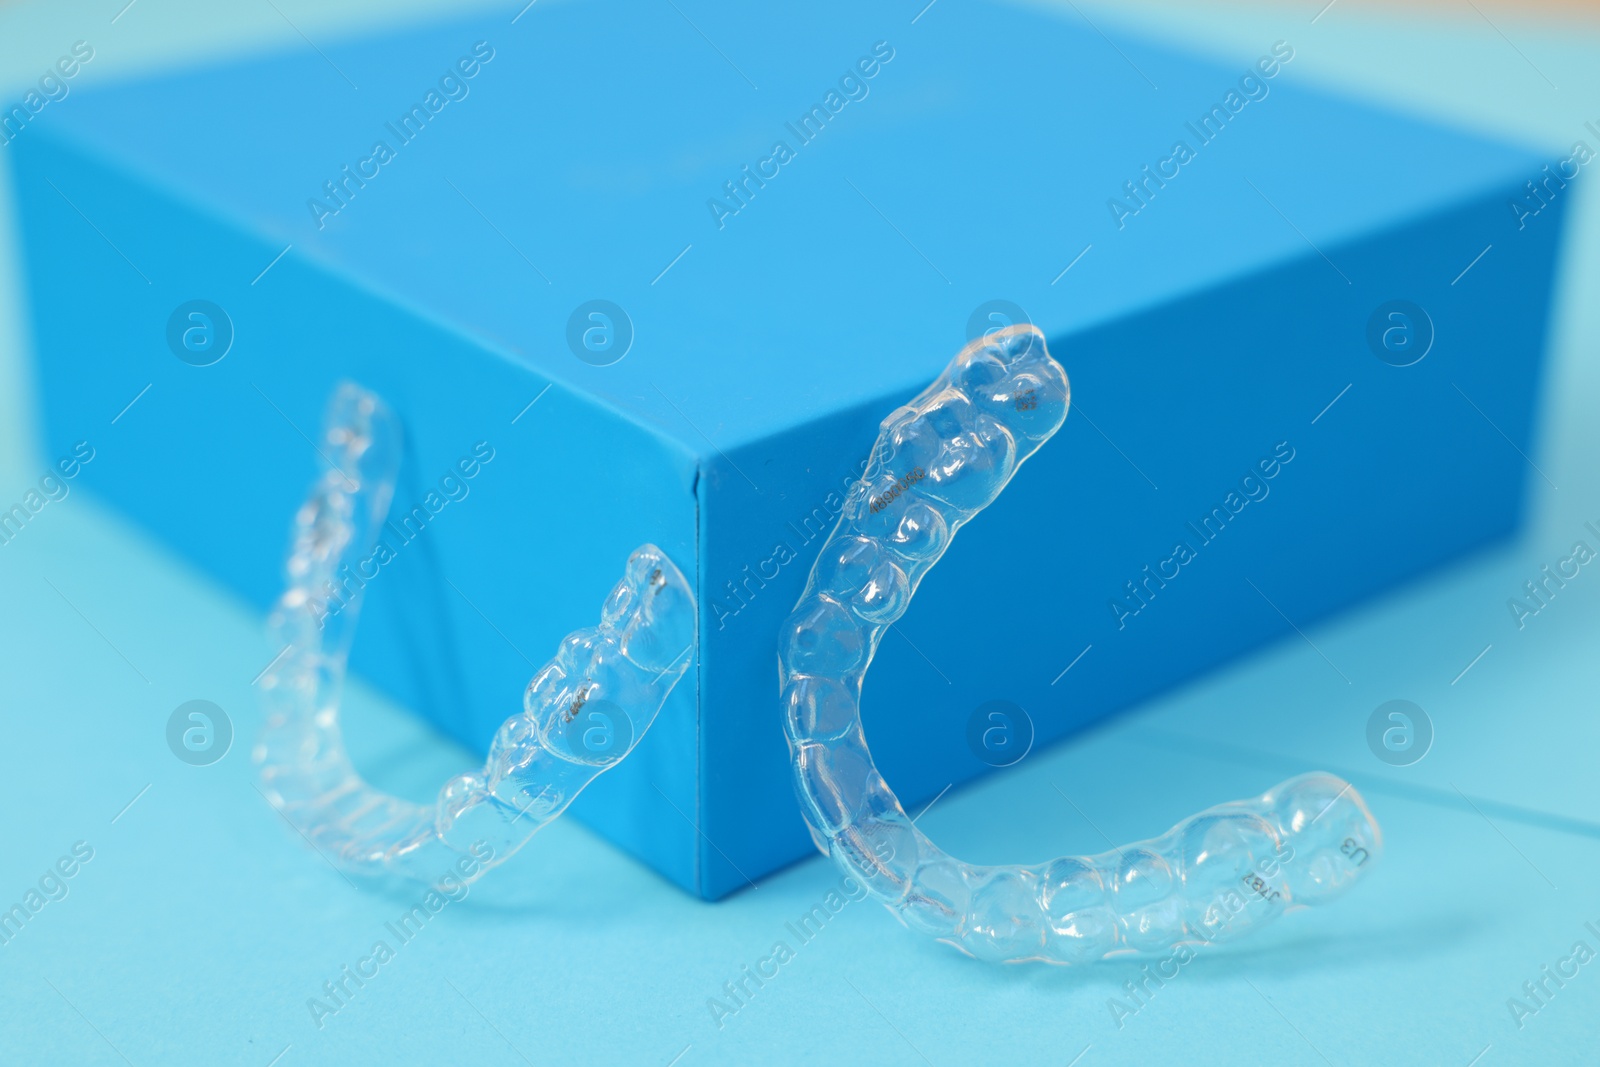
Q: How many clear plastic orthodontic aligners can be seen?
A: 2